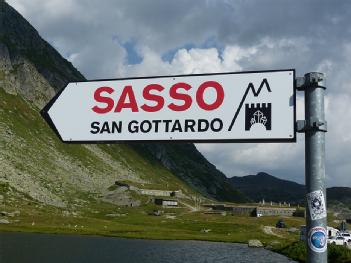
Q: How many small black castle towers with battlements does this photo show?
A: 1